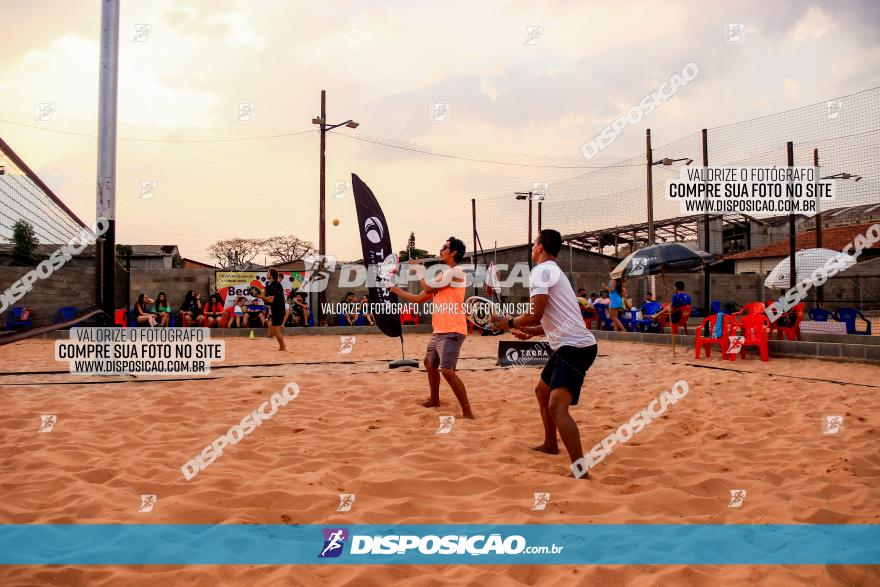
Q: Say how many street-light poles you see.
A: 4